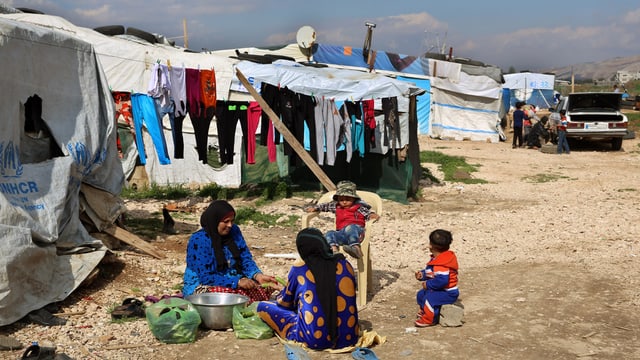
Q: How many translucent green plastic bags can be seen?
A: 2